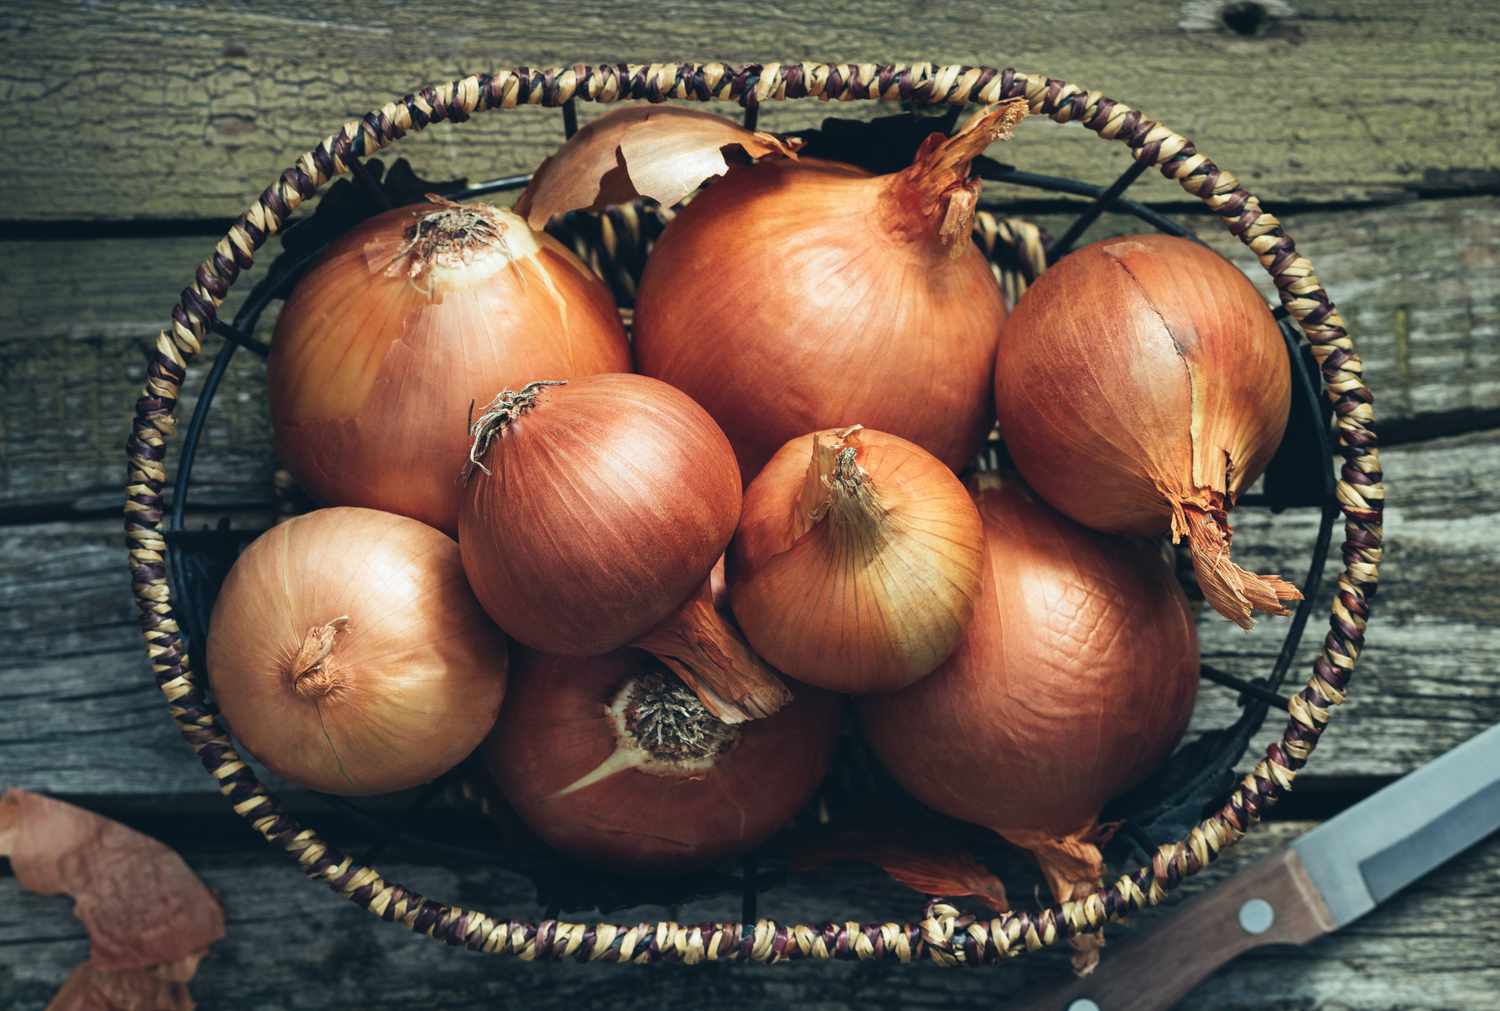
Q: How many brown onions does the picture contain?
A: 8